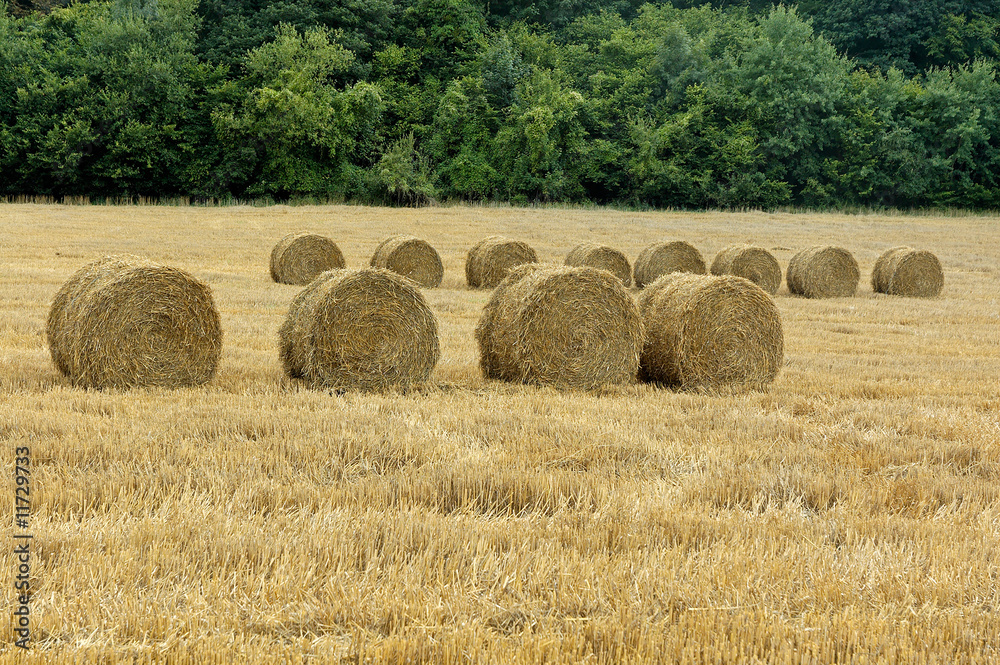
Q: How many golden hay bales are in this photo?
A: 12